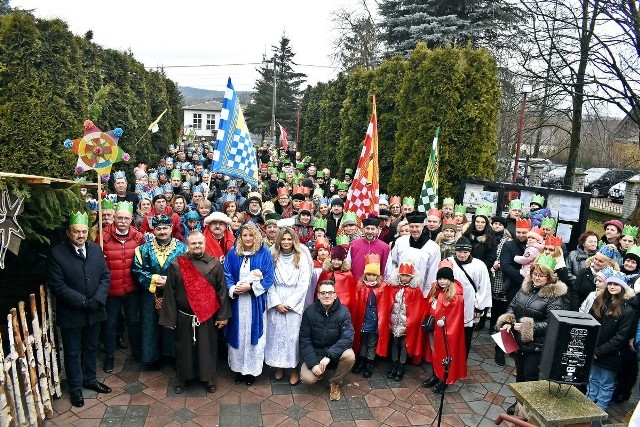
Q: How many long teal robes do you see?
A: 1